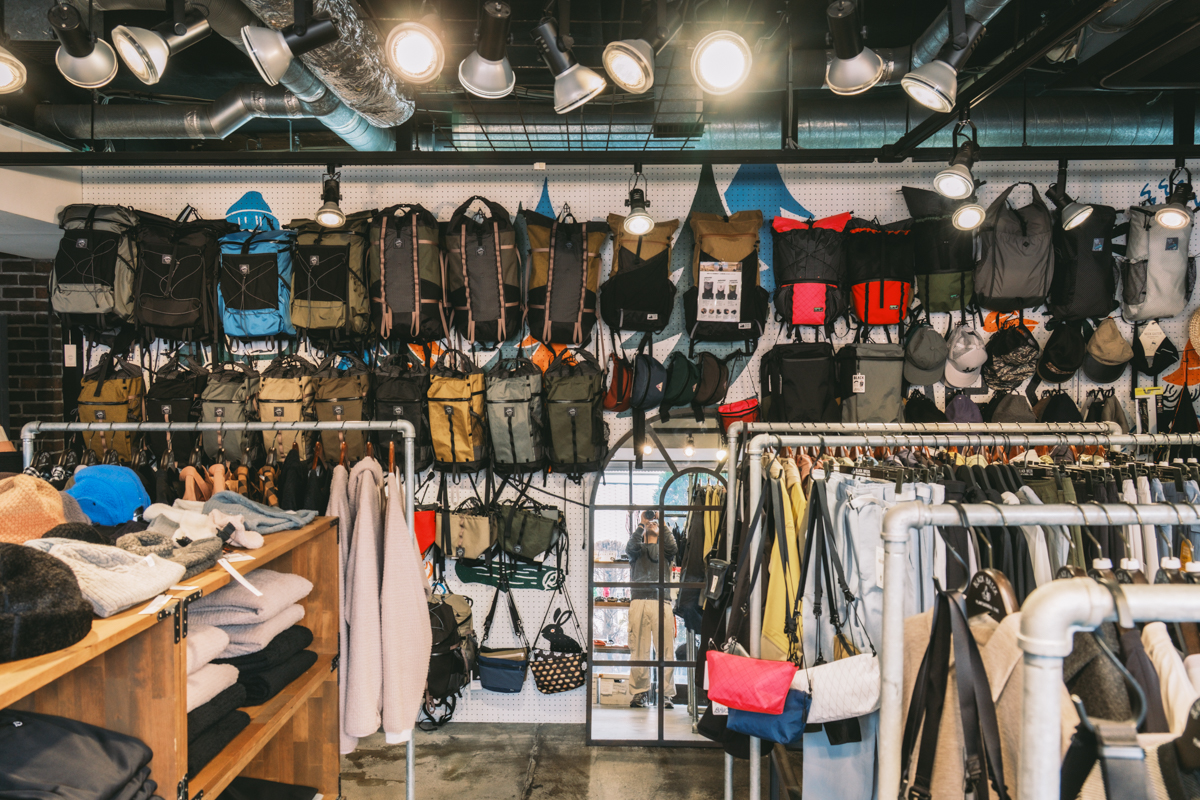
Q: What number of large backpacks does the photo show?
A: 15